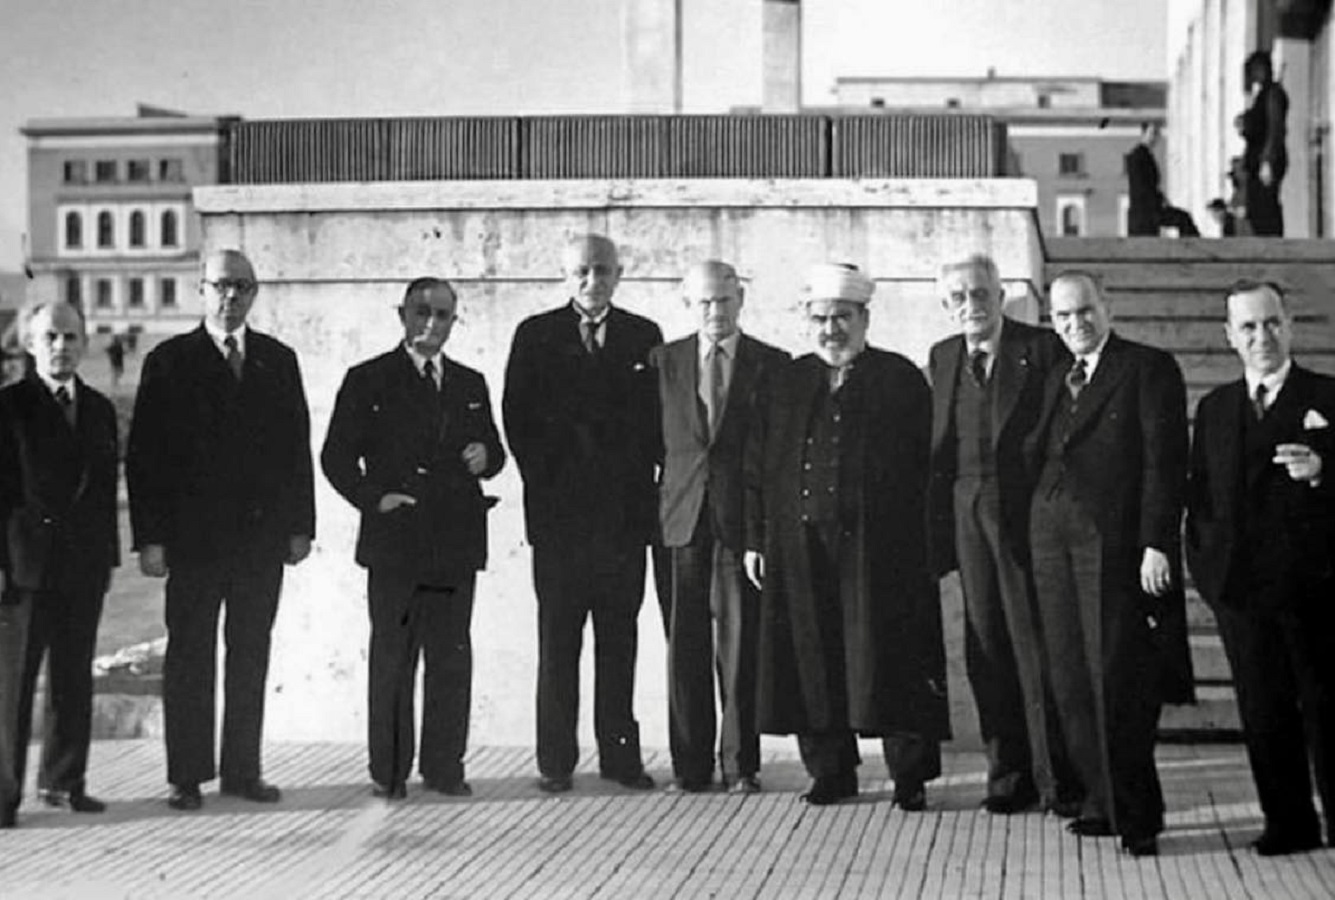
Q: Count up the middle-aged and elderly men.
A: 9